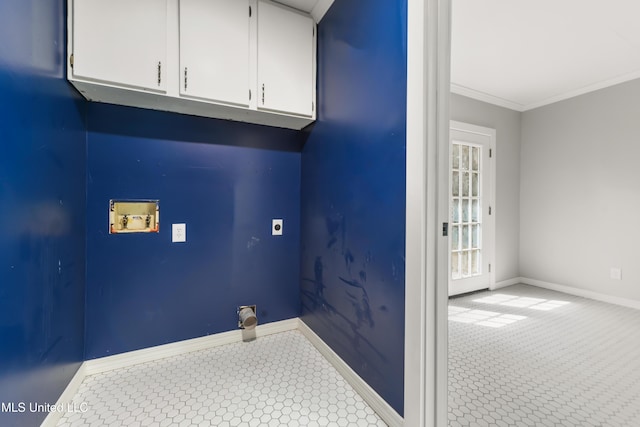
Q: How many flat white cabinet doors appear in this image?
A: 3